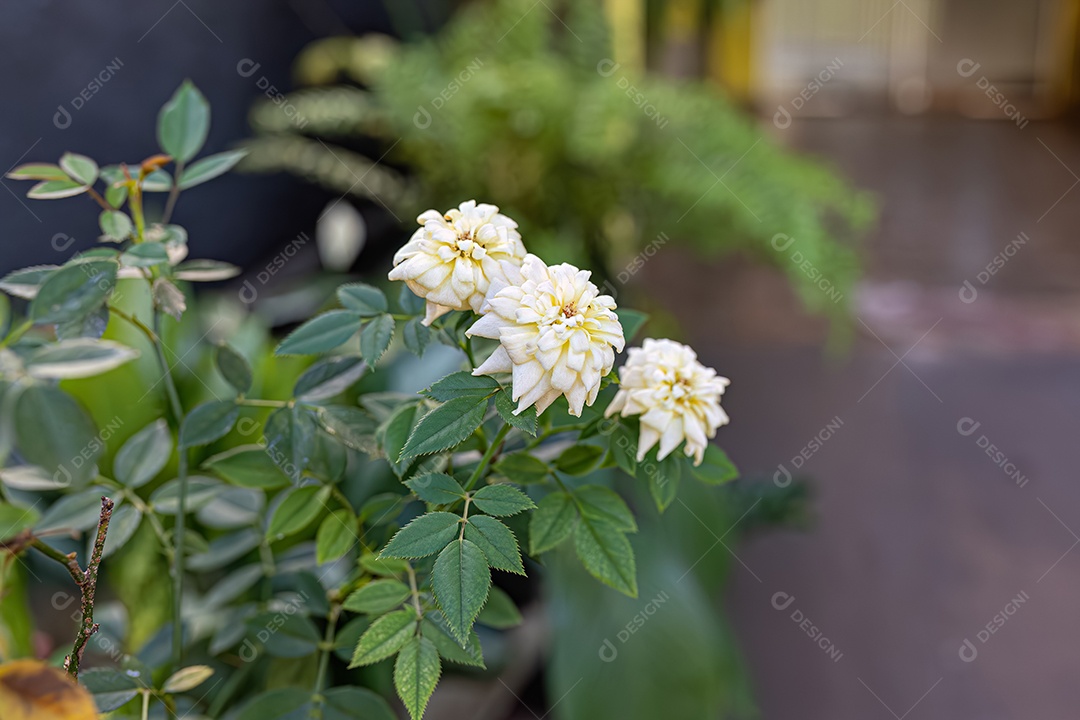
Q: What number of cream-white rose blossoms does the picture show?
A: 3